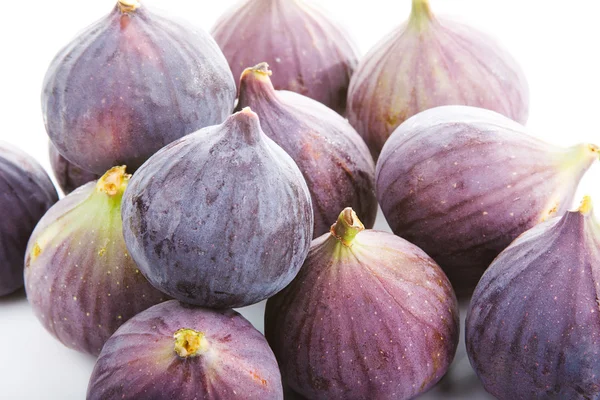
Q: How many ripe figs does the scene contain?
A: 12